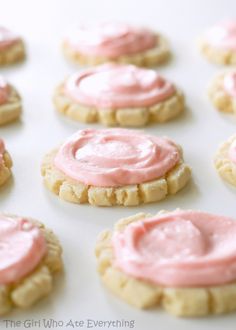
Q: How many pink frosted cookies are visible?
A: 11